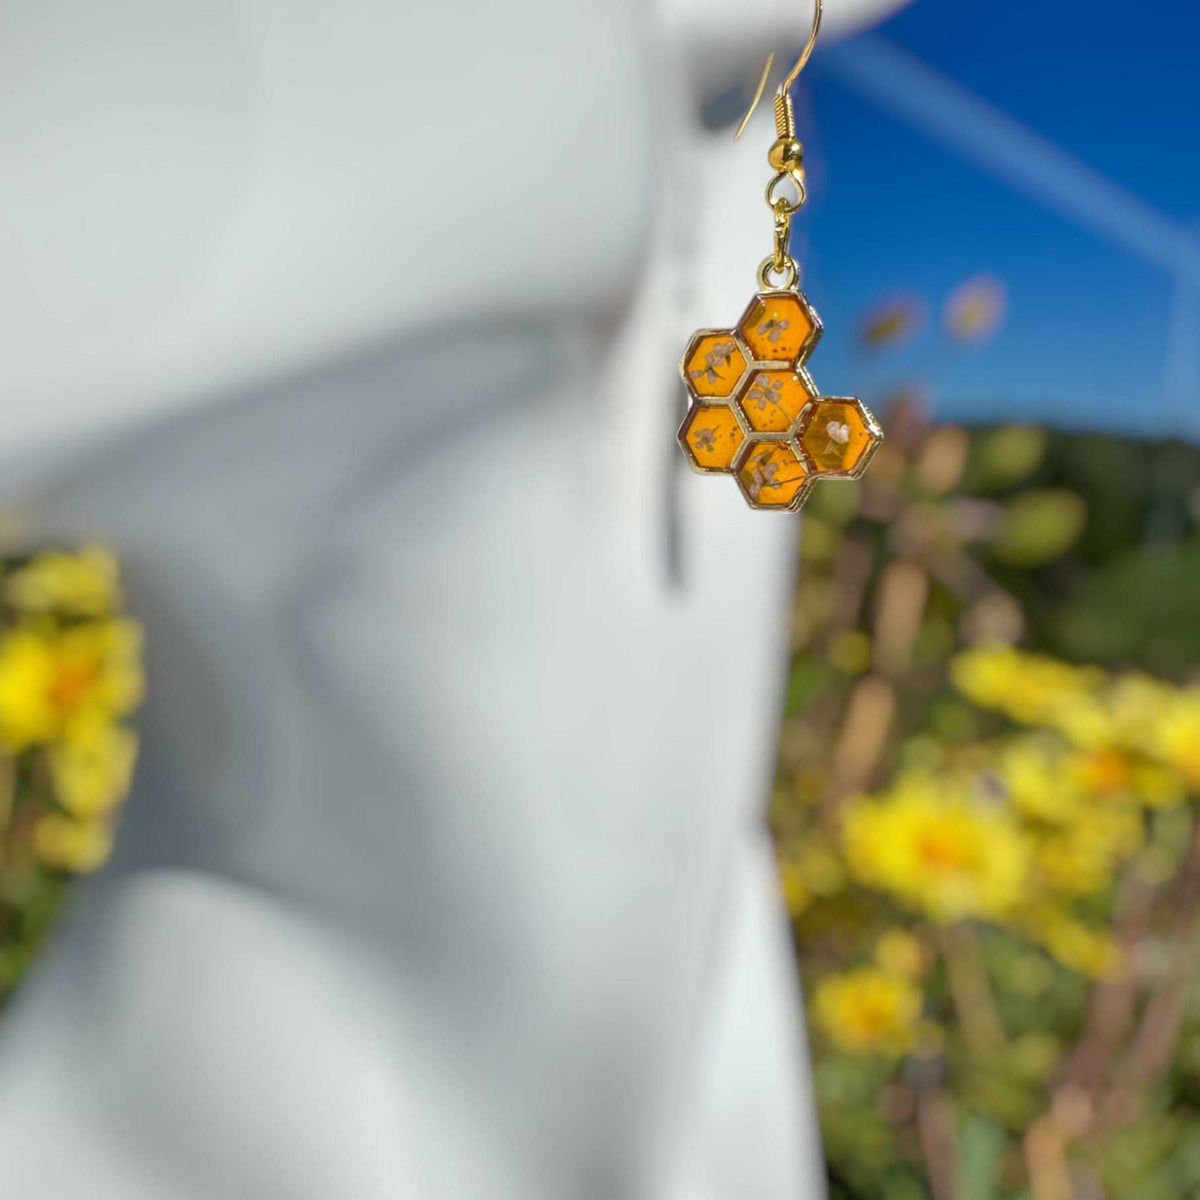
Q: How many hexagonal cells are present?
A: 6